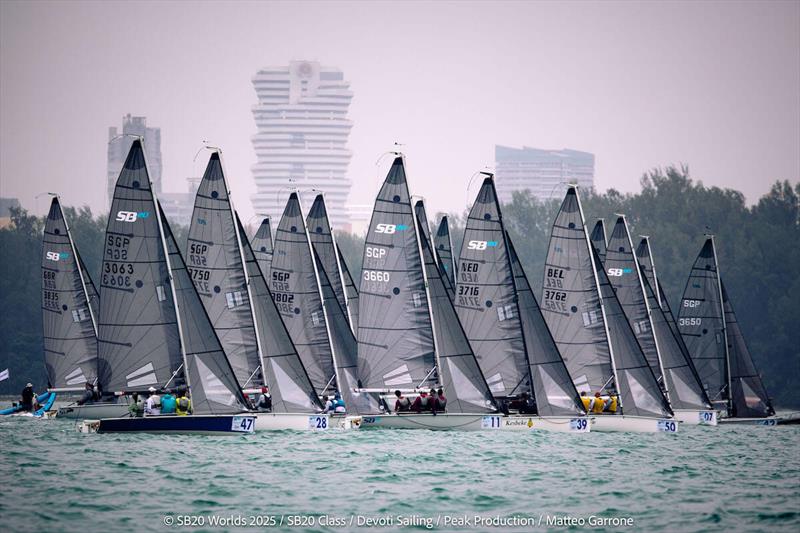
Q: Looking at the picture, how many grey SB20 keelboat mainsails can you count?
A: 15